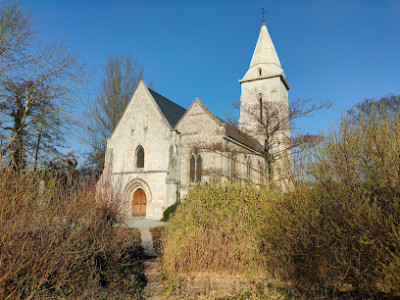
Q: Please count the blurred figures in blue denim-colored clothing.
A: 0